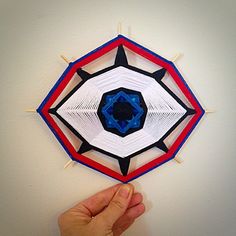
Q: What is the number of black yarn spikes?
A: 8